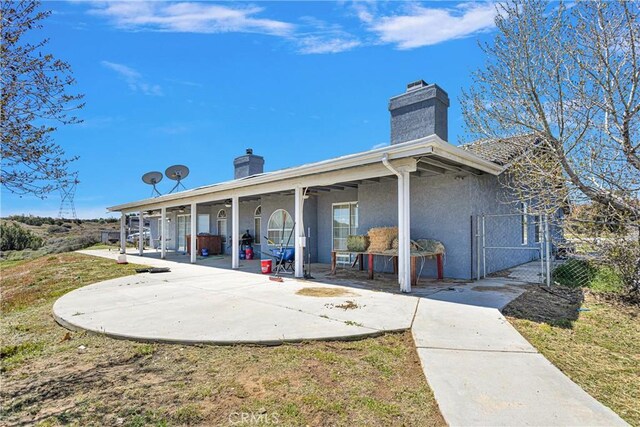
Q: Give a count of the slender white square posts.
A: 7